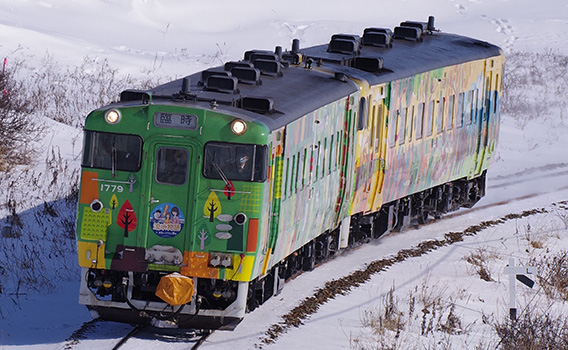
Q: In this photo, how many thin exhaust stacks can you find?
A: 4